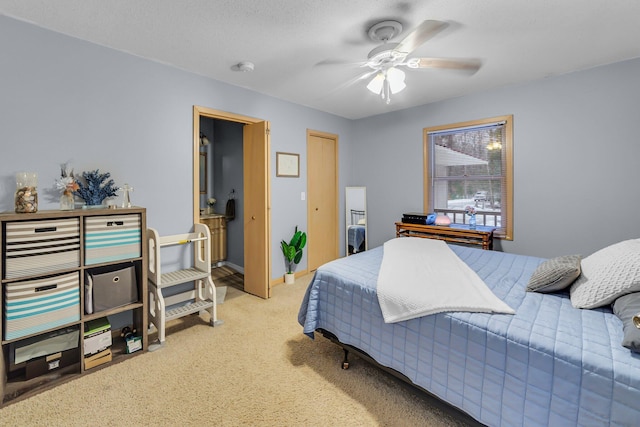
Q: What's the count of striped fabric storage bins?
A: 3